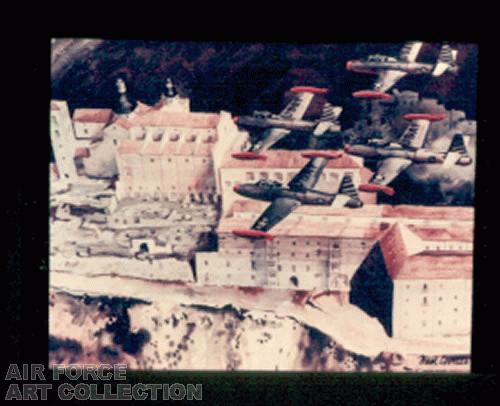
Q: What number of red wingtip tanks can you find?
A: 7